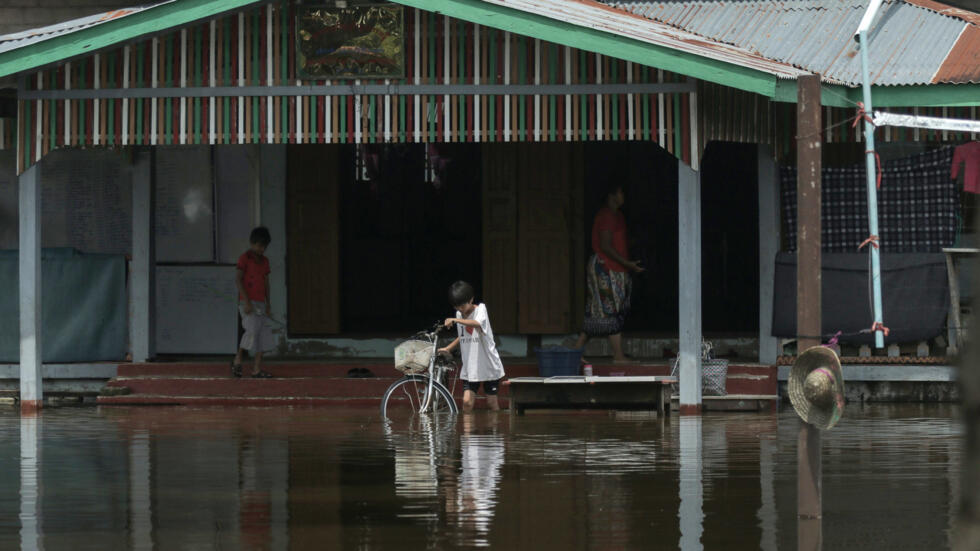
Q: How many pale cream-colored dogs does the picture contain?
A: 0